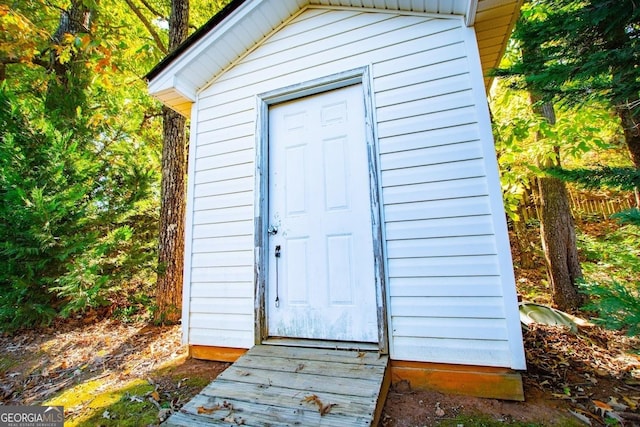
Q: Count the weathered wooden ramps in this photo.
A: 1